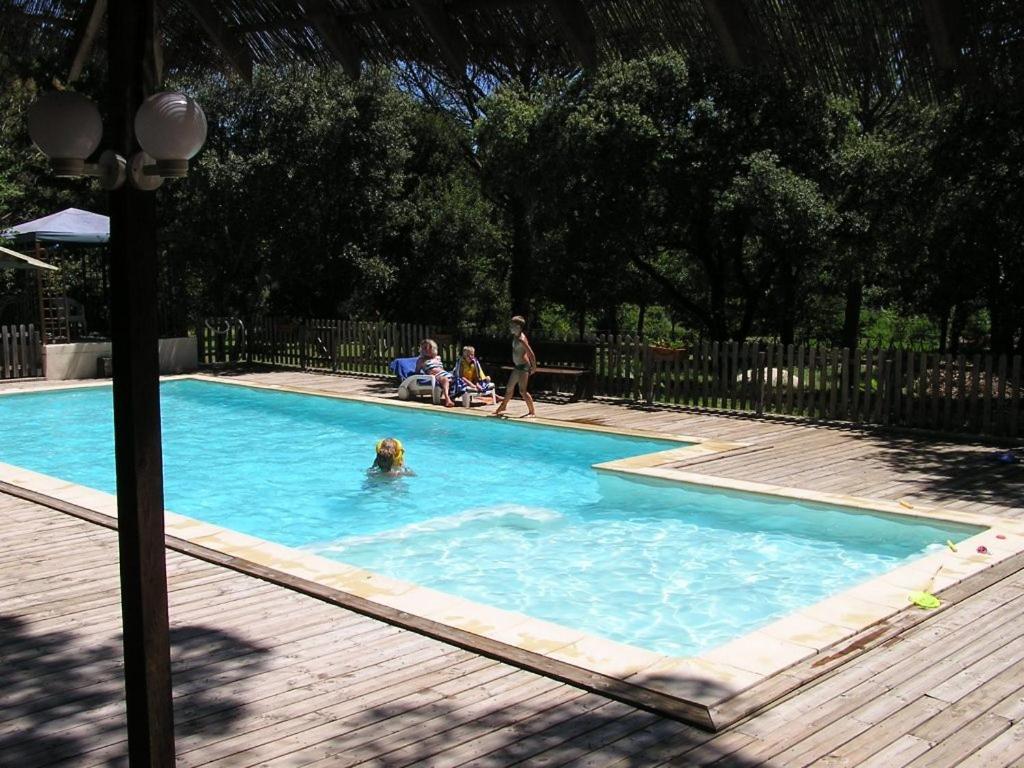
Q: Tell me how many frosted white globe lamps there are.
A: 2